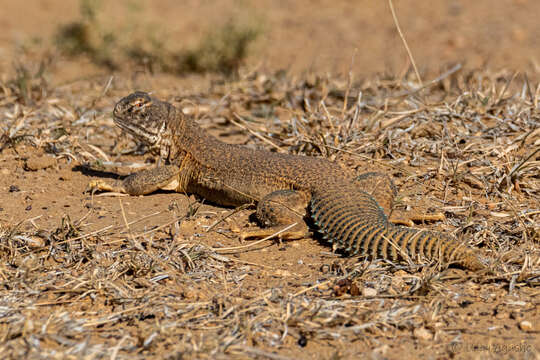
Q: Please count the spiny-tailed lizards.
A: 1